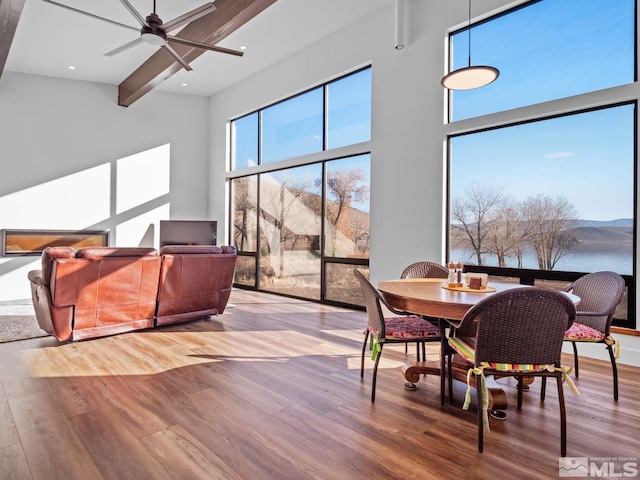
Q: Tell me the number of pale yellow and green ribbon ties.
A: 4